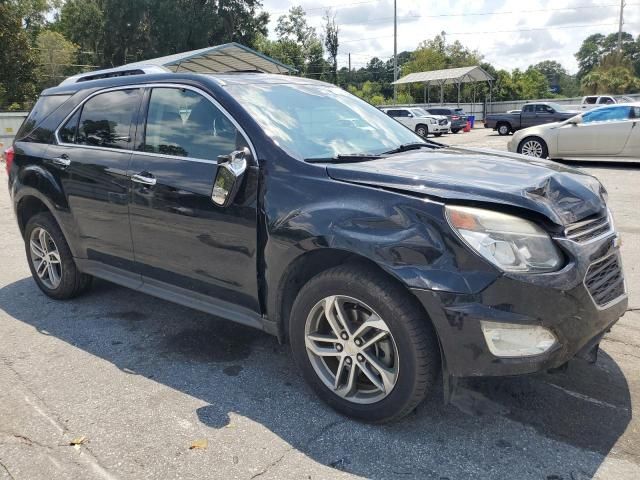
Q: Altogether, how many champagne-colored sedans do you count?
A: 1